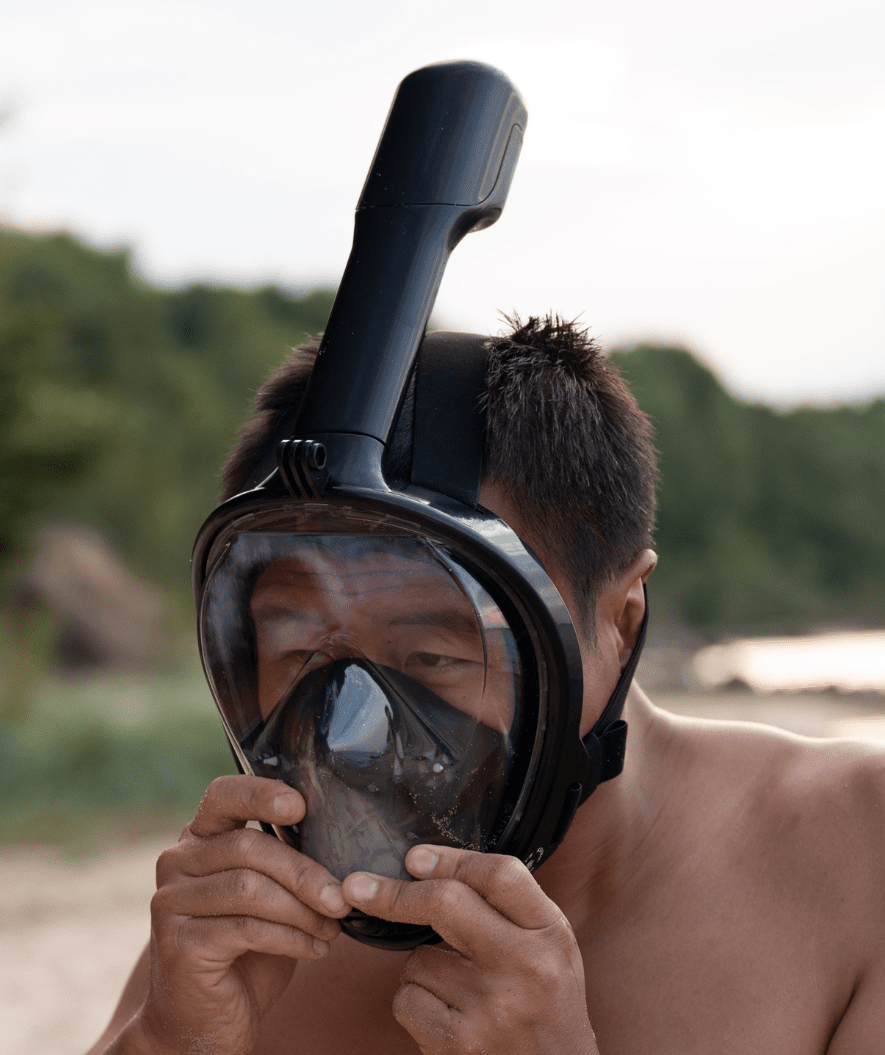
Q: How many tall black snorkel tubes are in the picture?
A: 1